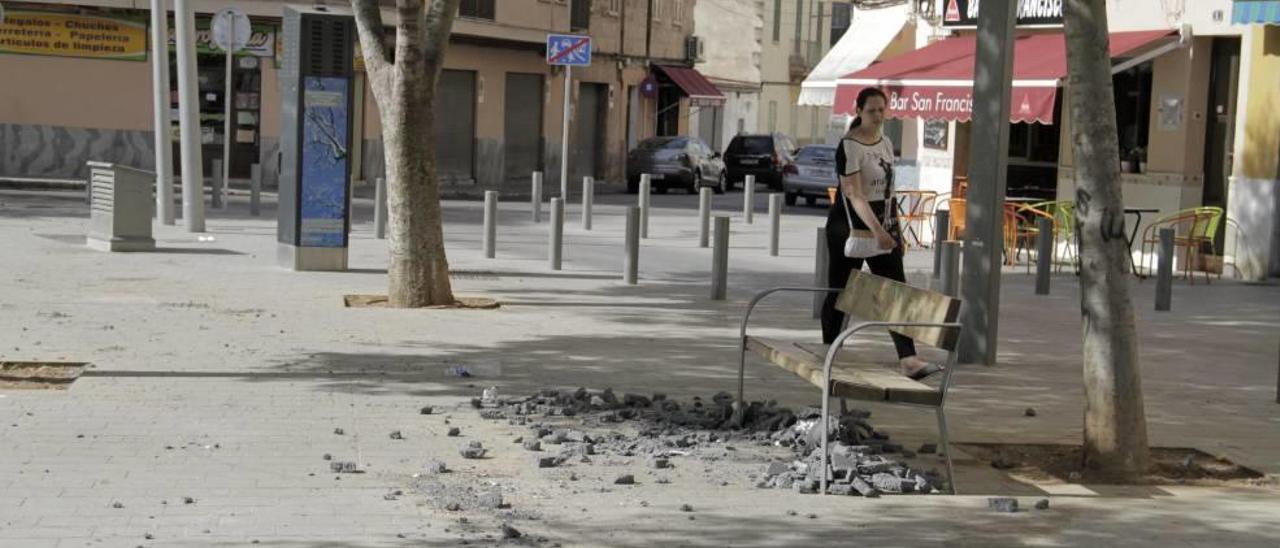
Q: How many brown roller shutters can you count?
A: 3